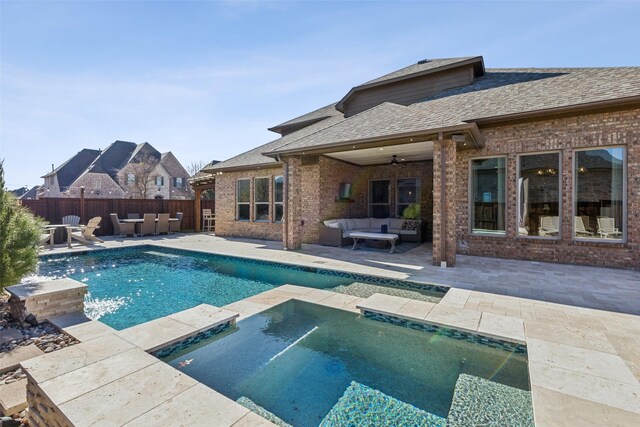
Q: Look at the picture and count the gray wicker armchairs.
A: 5